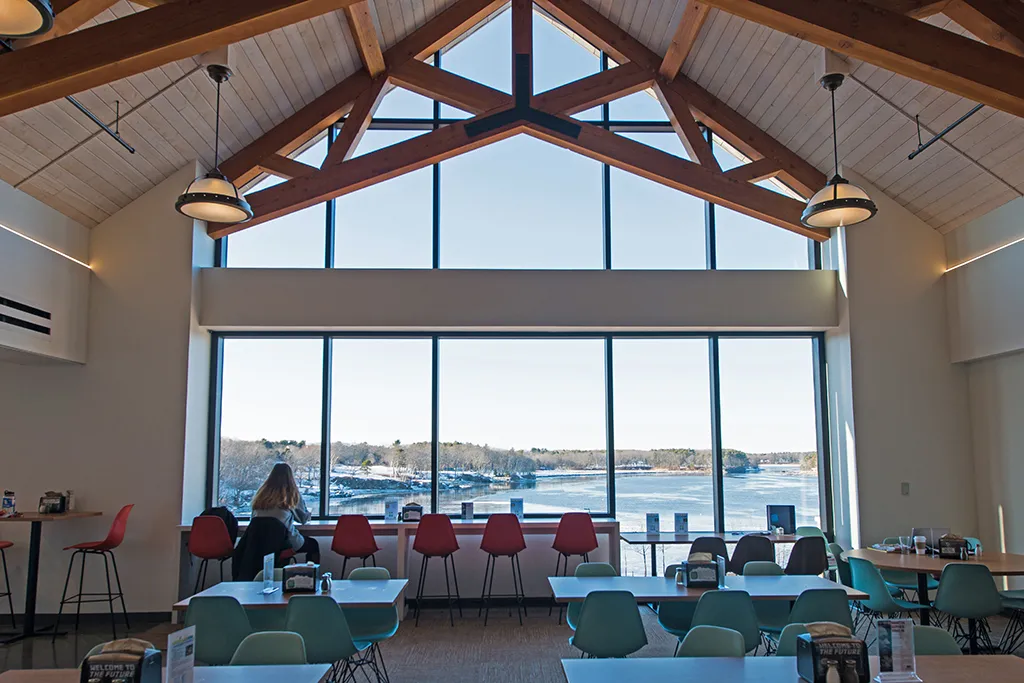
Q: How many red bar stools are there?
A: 8